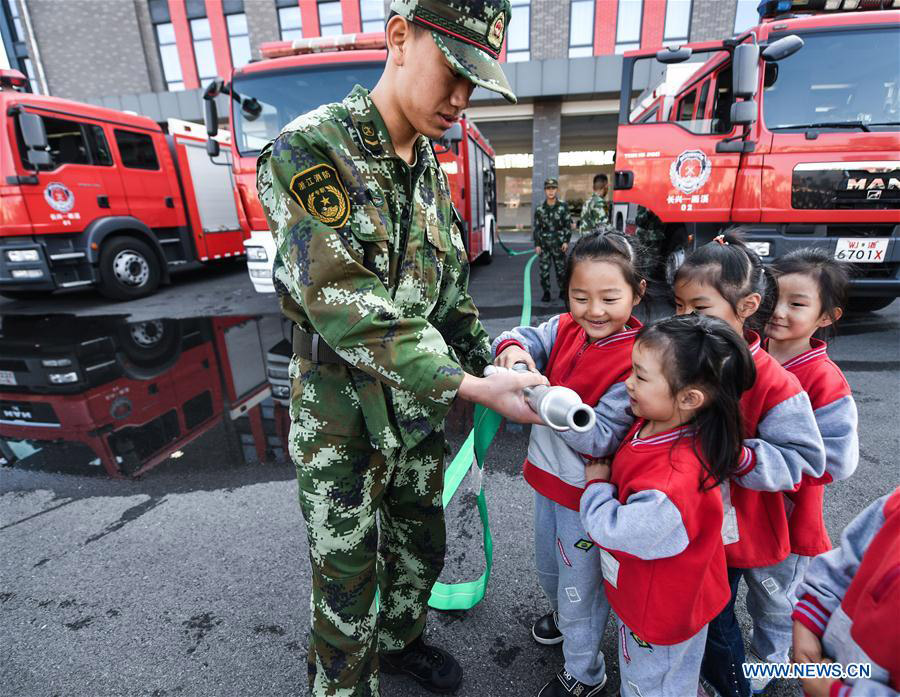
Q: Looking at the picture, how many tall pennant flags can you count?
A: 0